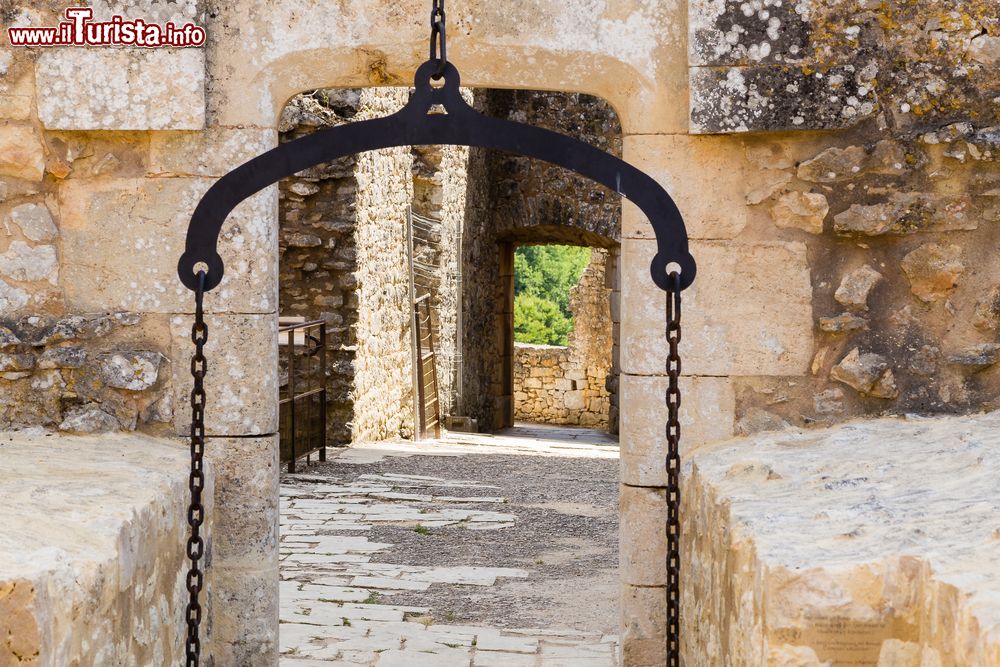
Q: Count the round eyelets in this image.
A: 3